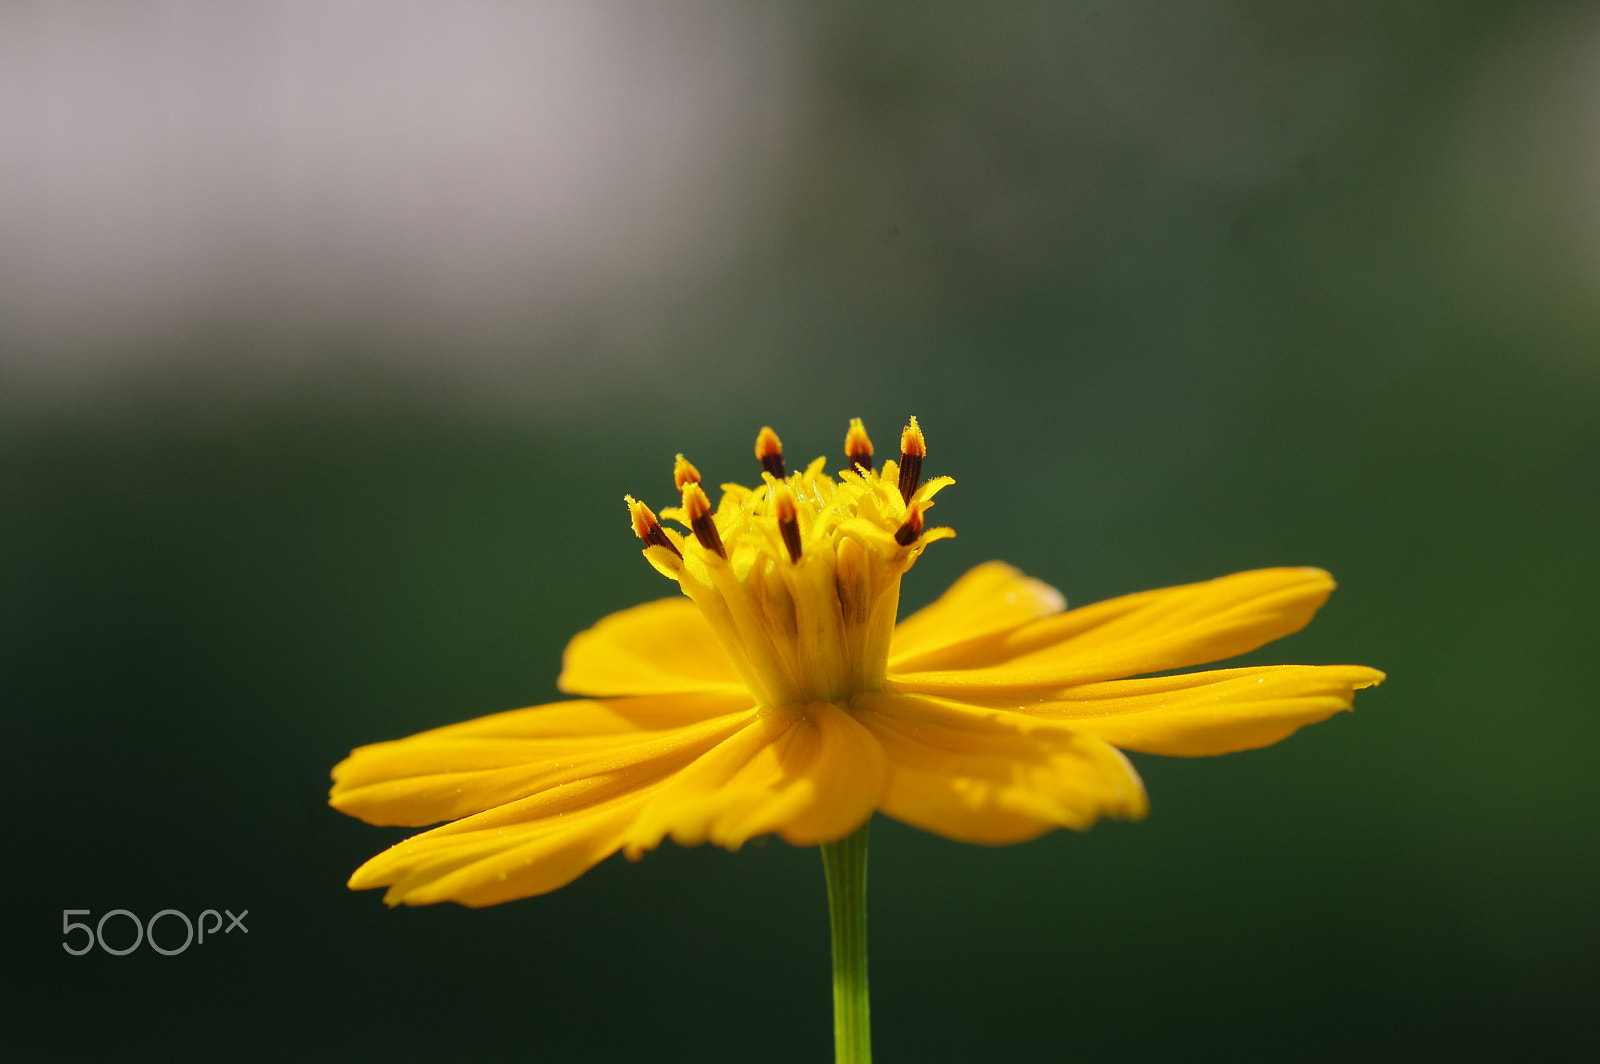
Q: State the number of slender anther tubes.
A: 8